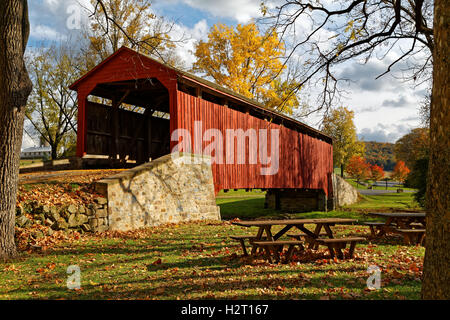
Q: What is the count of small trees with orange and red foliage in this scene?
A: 3